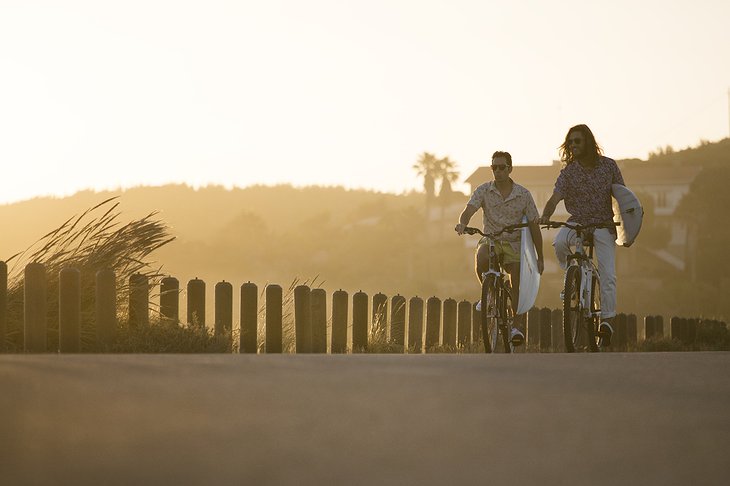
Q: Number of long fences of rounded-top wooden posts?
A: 1